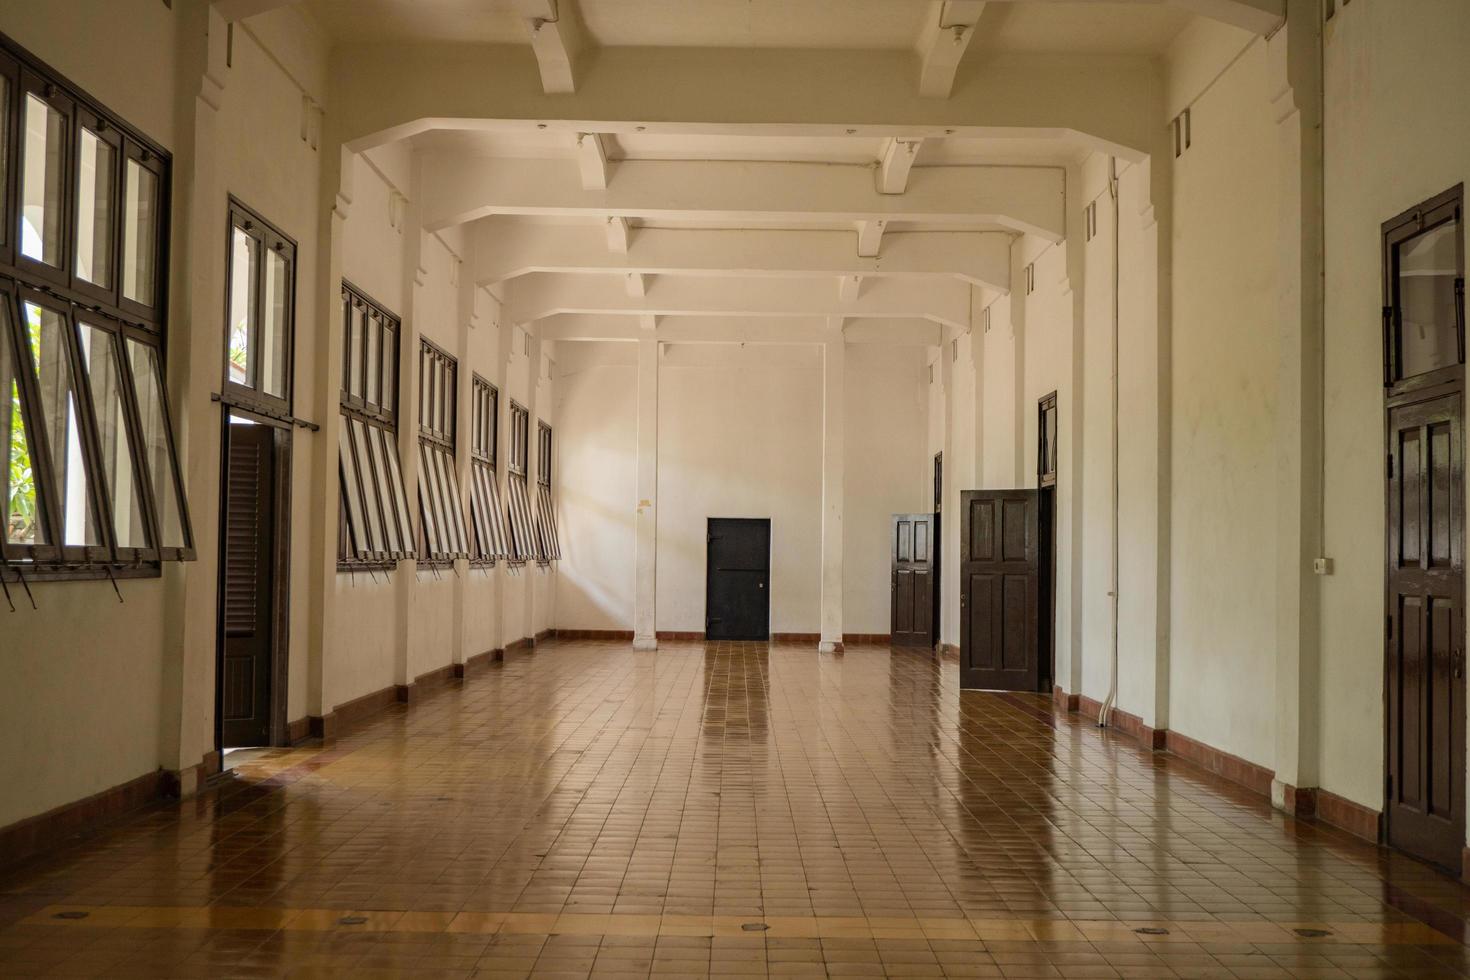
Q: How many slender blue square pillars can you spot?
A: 0